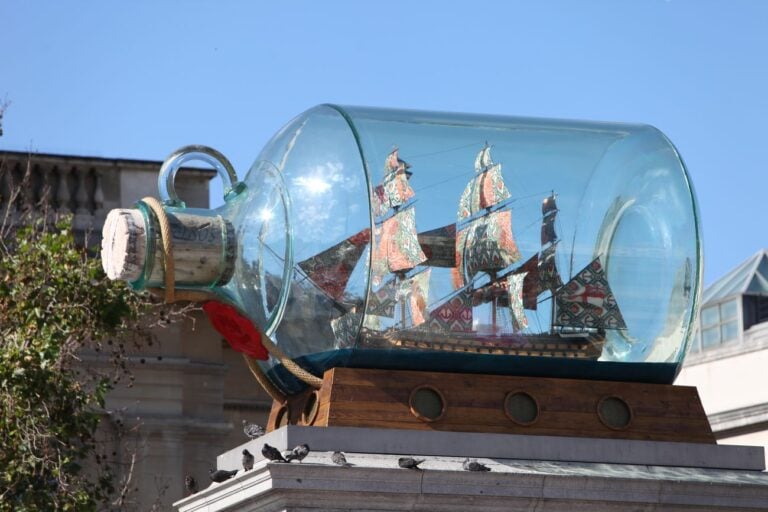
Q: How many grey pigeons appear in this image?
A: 9